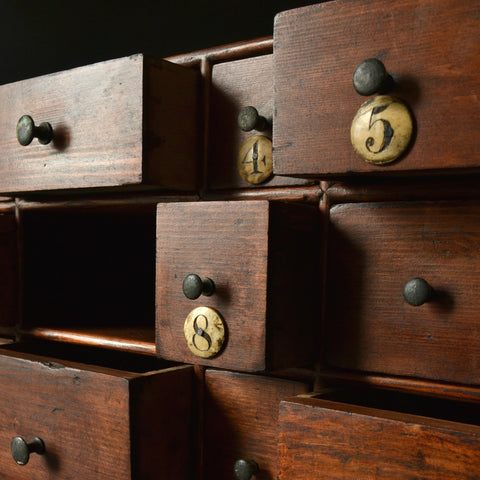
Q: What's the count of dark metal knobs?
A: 7